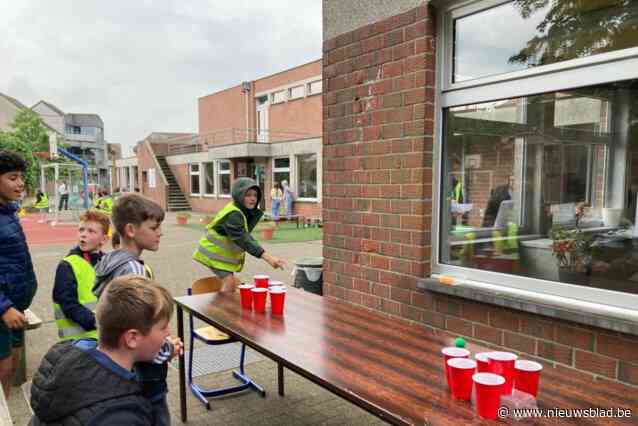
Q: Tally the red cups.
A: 12